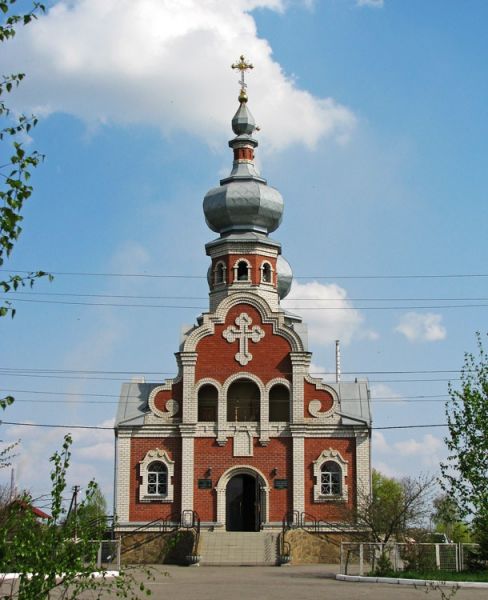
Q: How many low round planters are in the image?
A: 2